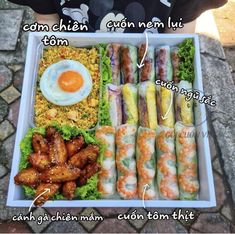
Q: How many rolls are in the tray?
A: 15